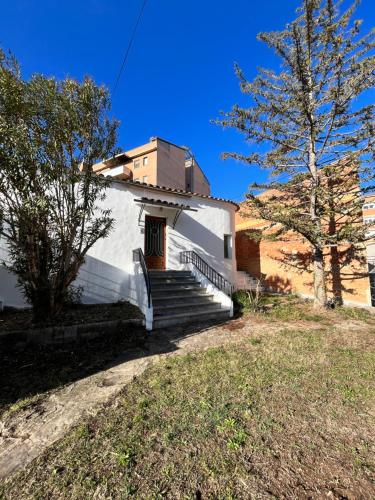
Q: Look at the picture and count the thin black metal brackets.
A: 2